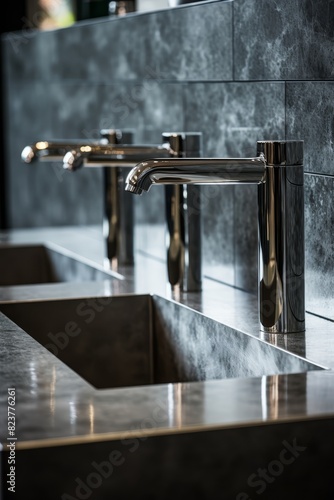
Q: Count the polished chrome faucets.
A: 3